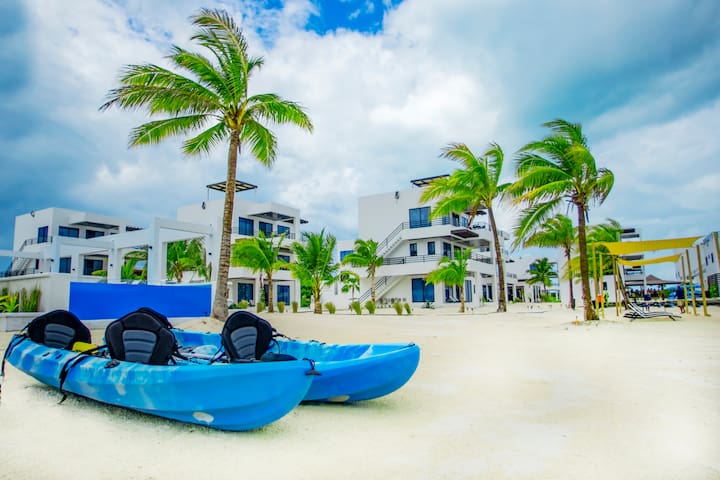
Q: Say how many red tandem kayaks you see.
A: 0